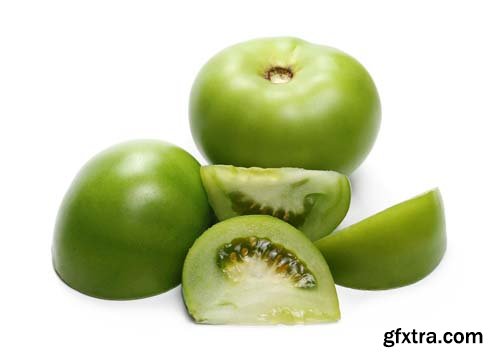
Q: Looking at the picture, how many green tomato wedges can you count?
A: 3